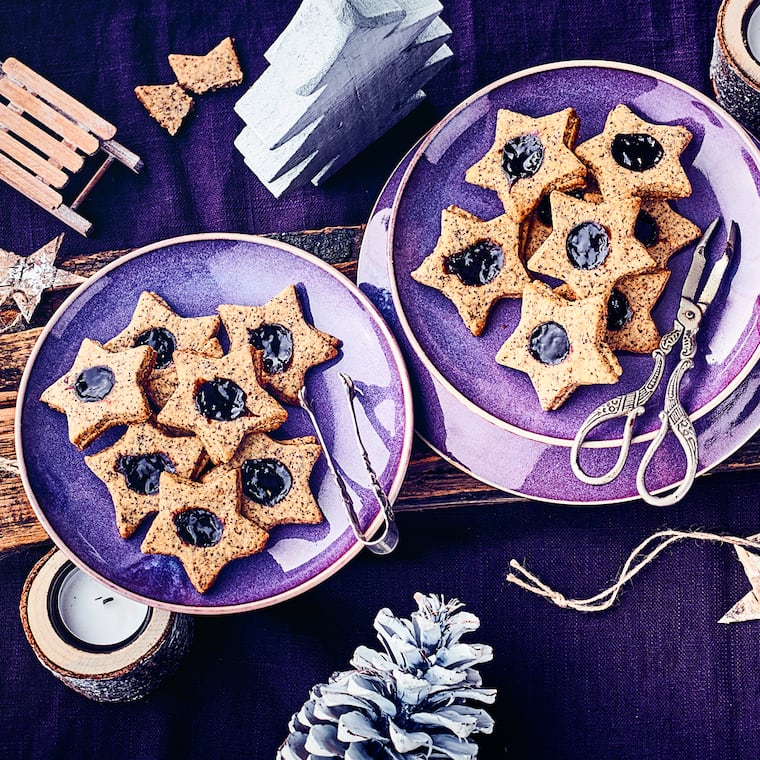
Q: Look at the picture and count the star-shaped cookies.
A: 15